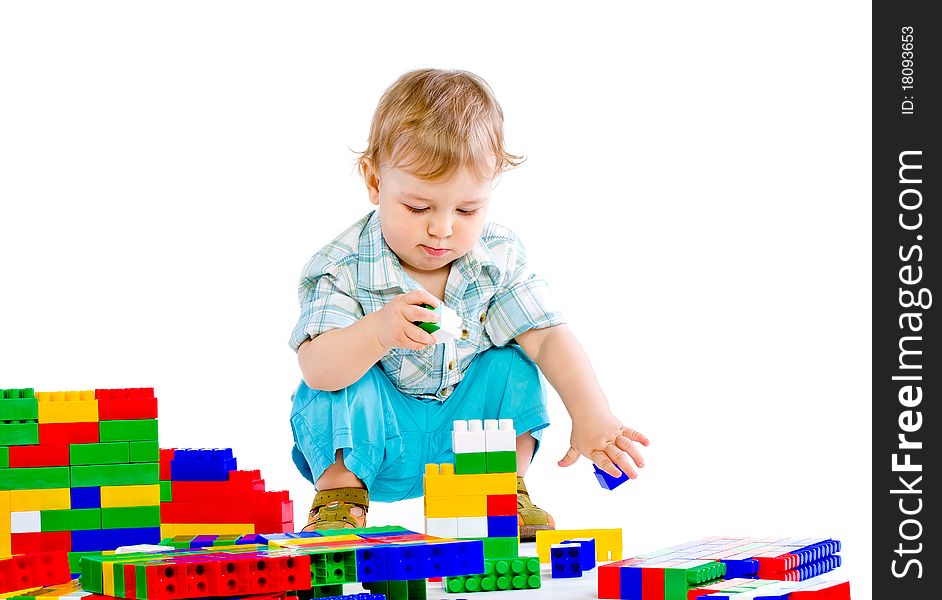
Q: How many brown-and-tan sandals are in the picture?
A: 2